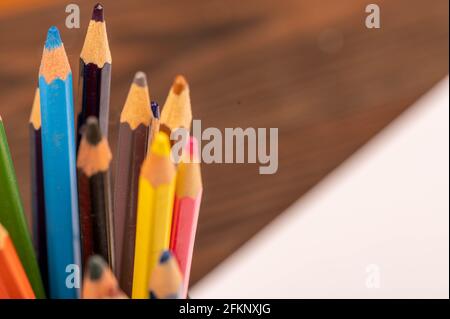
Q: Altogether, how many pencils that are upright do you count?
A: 13